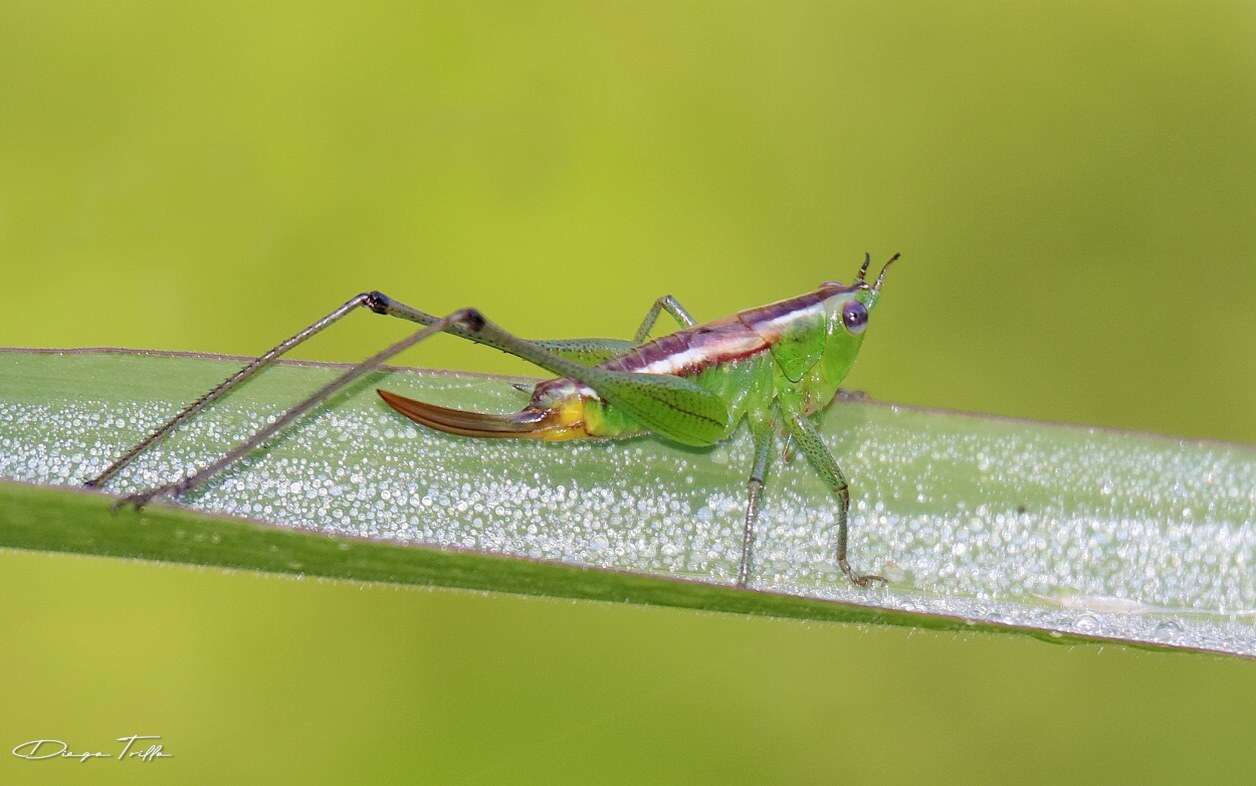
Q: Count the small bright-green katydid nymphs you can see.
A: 1